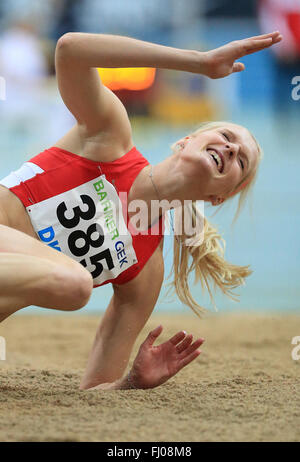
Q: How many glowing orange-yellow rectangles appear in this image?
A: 1